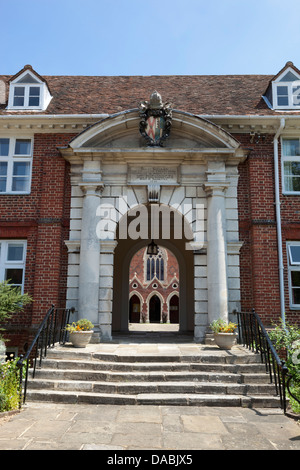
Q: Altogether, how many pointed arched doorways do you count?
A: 3